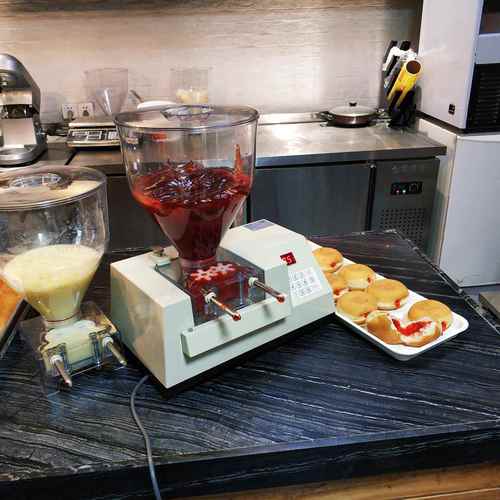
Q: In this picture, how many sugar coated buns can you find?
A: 7